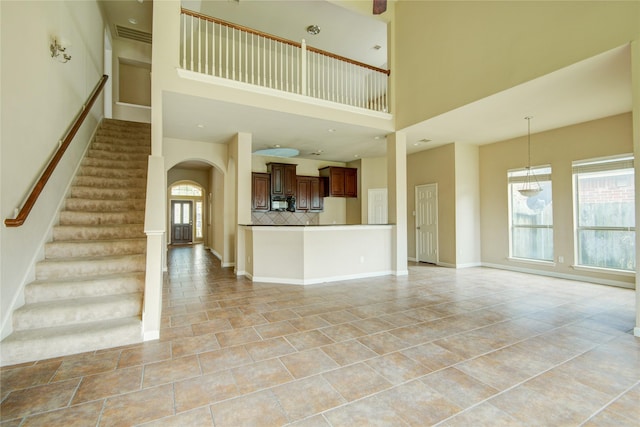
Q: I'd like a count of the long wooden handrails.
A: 2